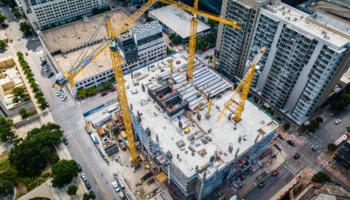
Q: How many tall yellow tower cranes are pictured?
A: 3